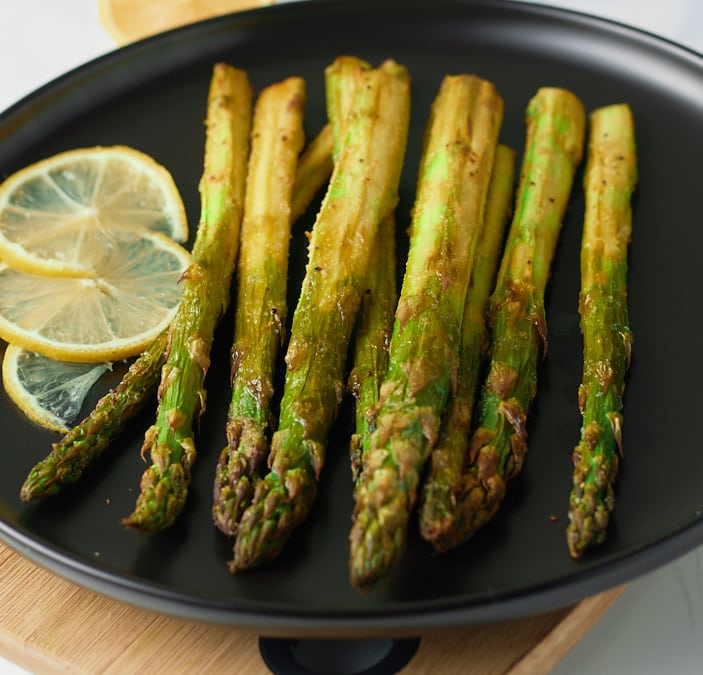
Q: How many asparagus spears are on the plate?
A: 9